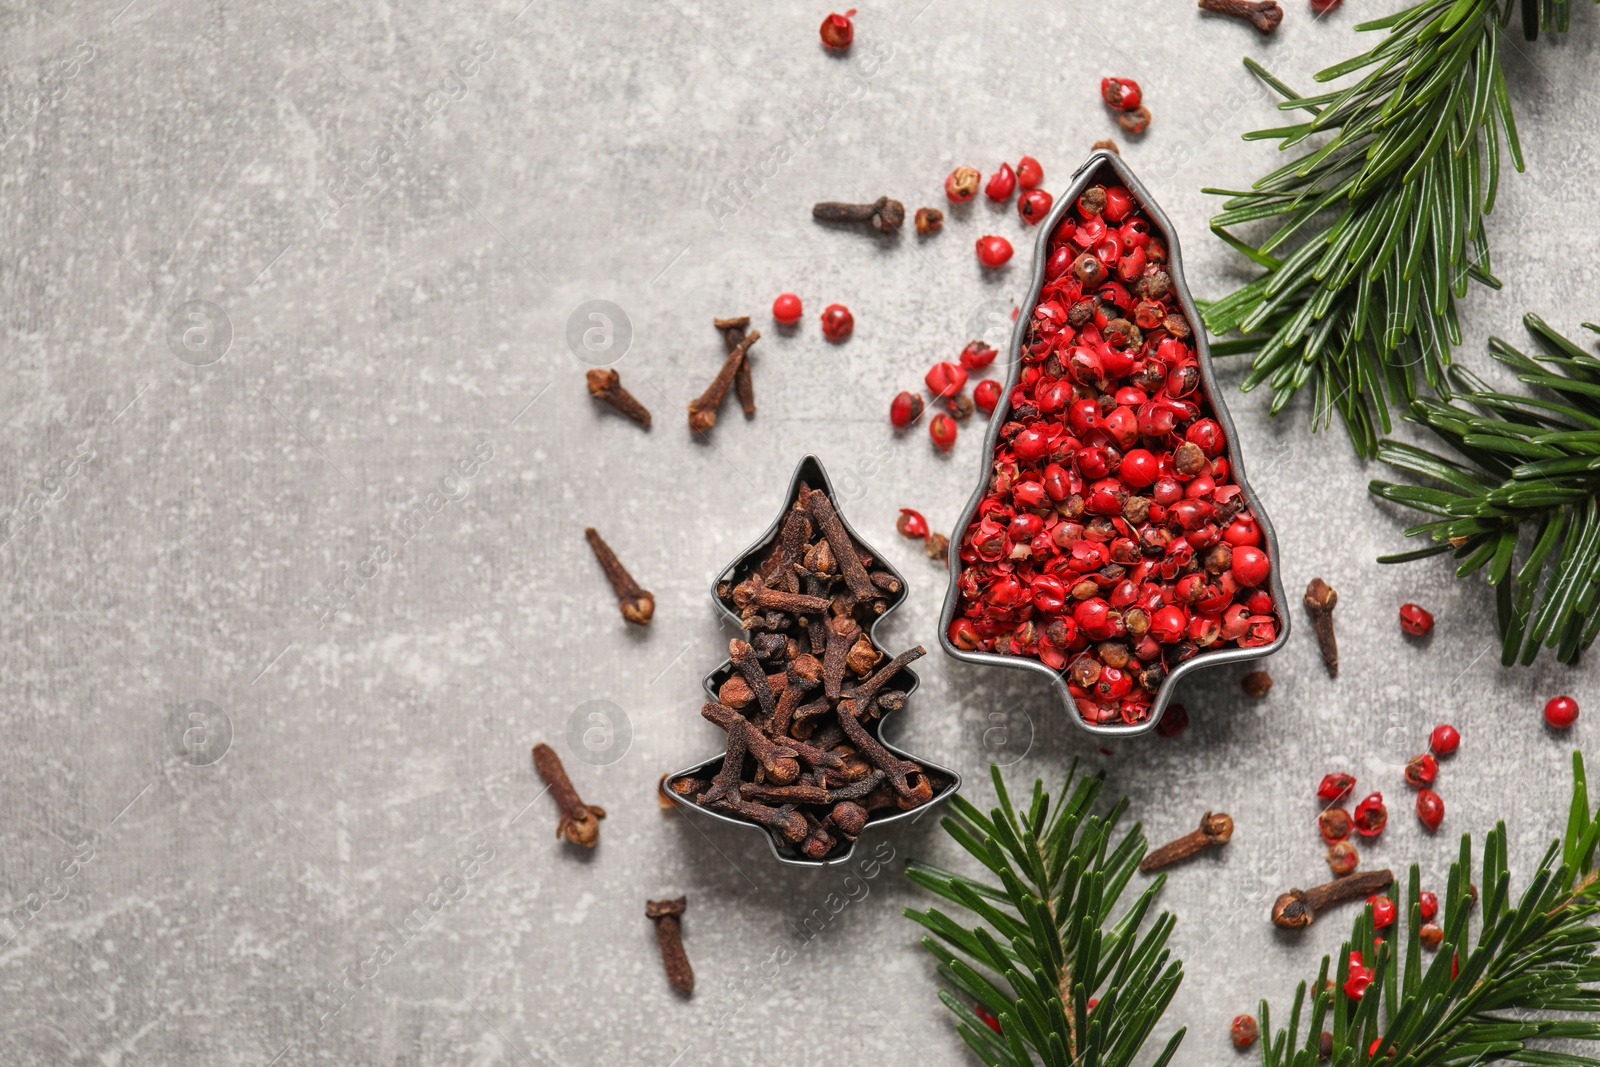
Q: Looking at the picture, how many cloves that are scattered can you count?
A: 11